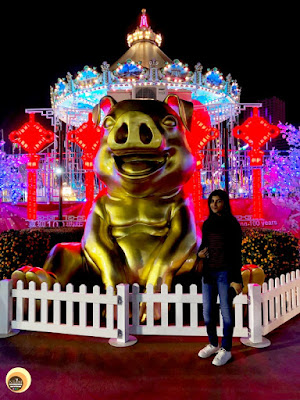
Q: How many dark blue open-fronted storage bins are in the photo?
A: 0